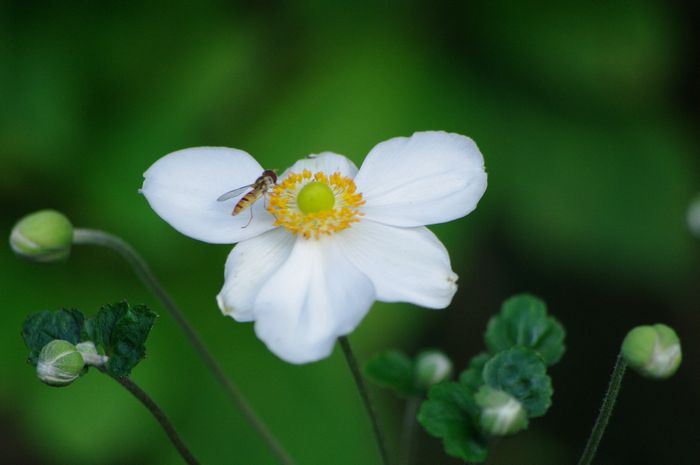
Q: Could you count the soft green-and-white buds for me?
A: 5